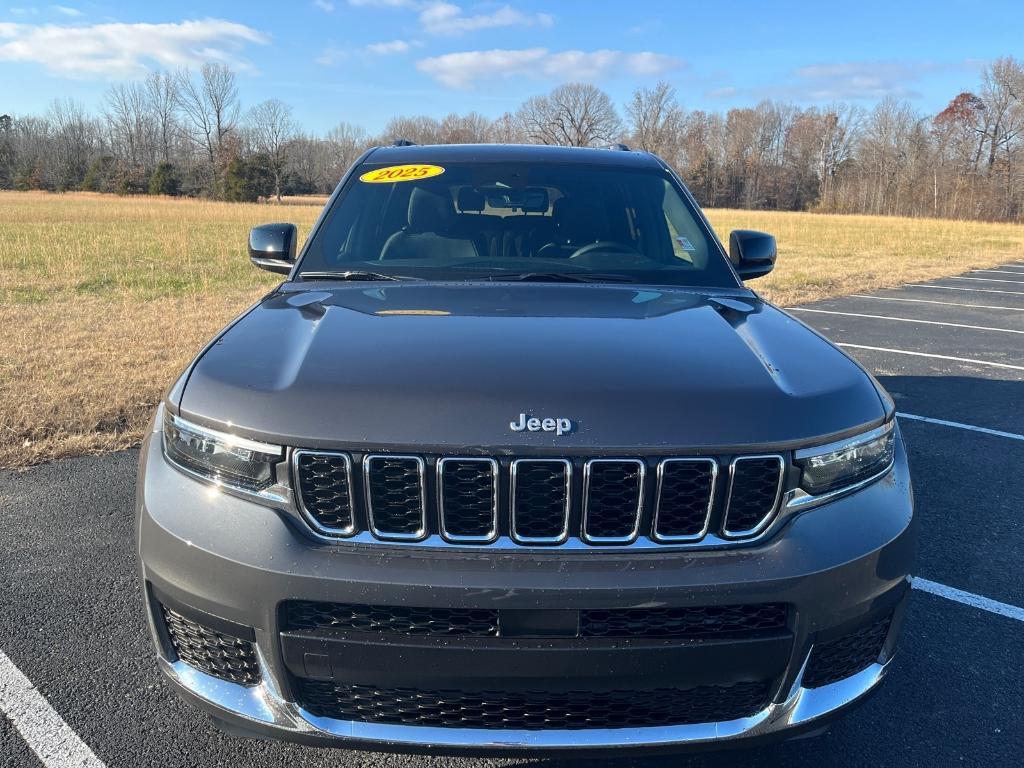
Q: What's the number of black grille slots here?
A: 7